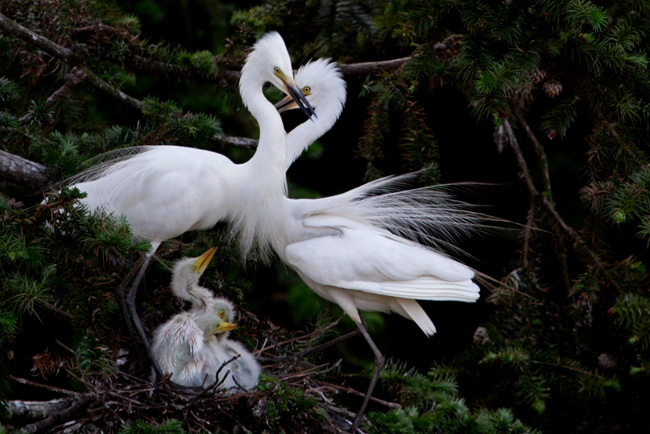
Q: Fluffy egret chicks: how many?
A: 3